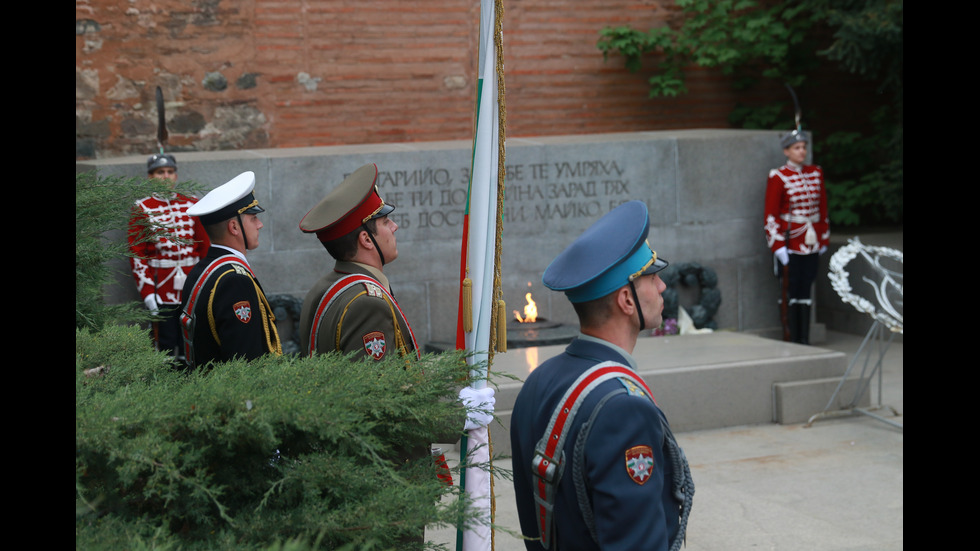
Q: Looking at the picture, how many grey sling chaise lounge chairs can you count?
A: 0